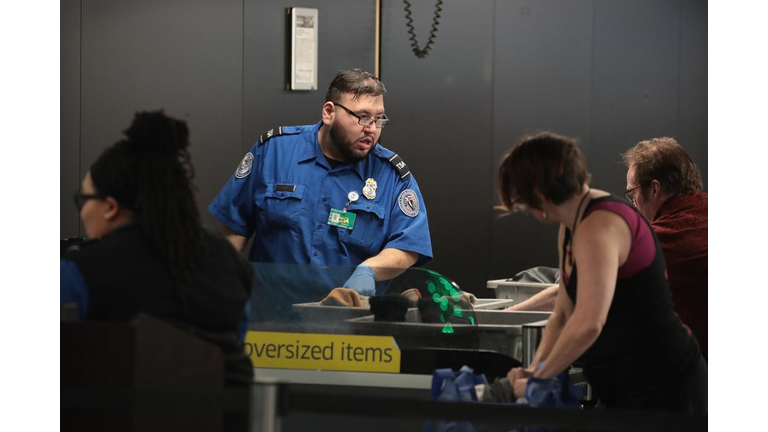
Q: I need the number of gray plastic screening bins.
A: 3